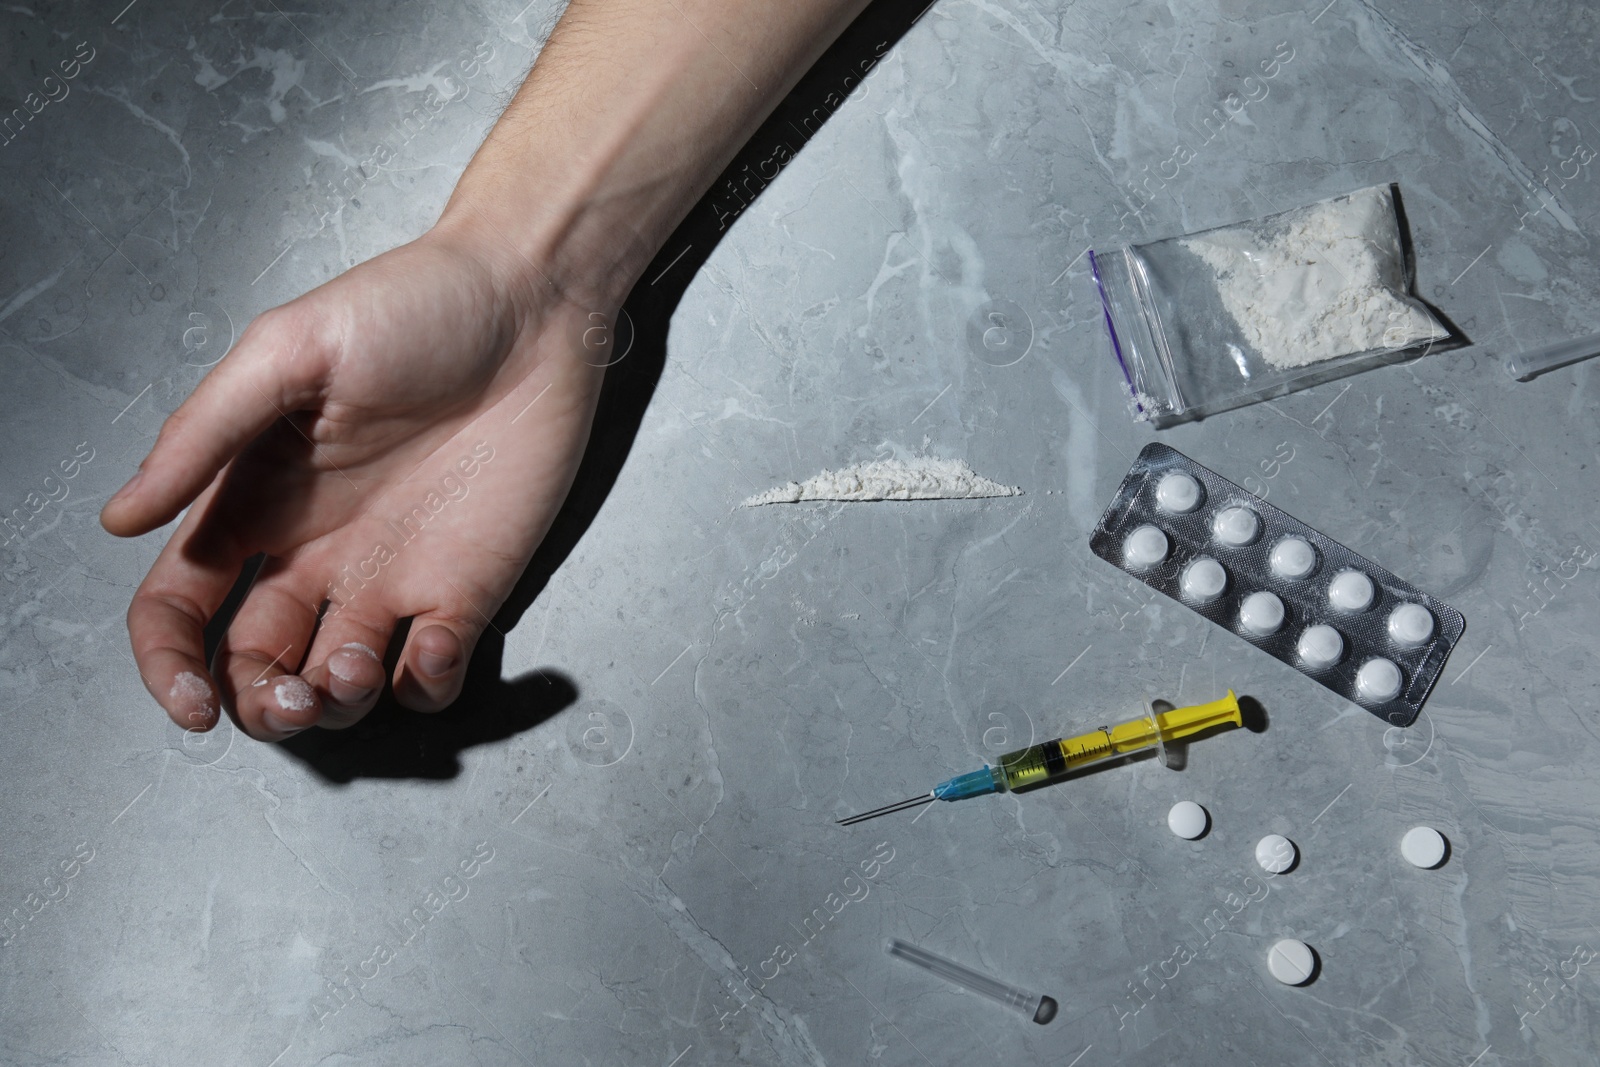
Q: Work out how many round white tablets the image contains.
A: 14